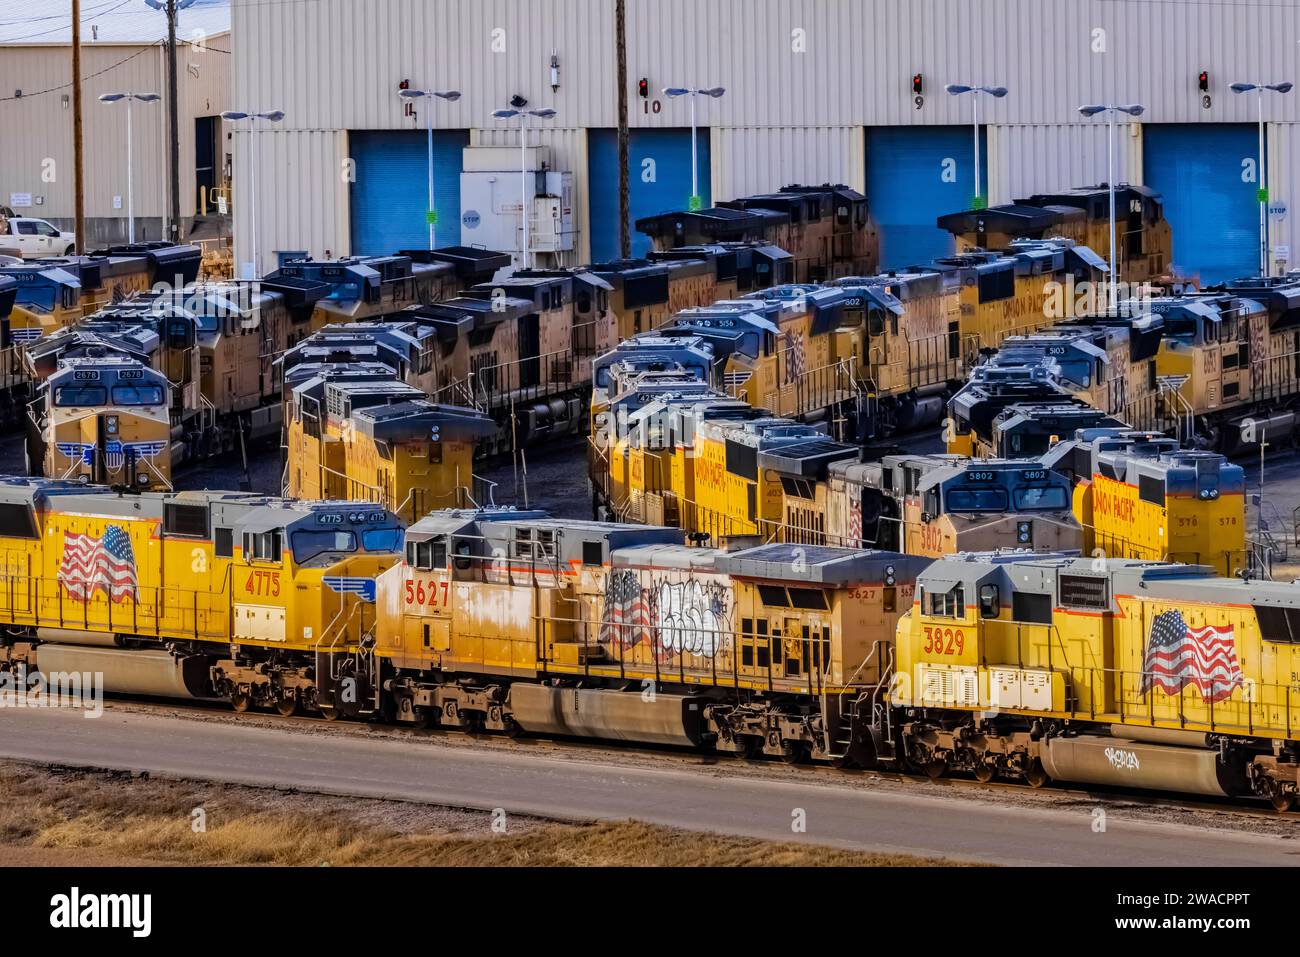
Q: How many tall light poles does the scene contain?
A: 8